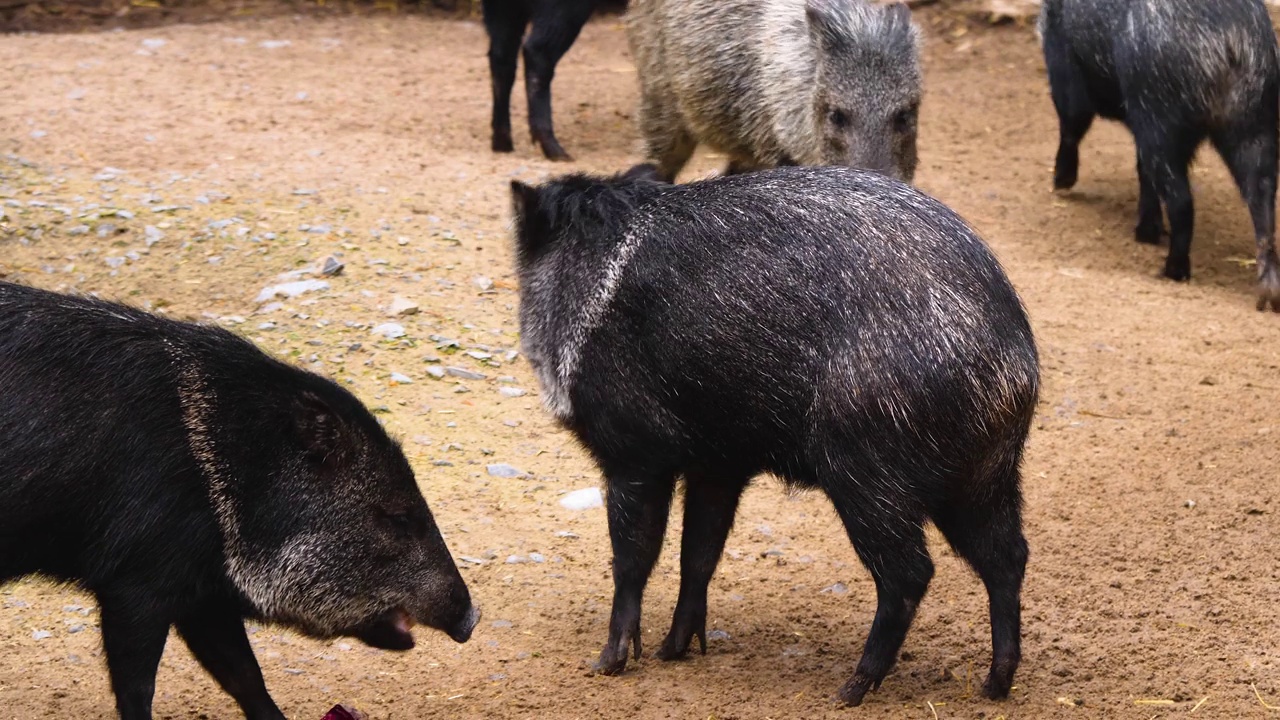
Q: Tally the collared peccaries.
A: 5